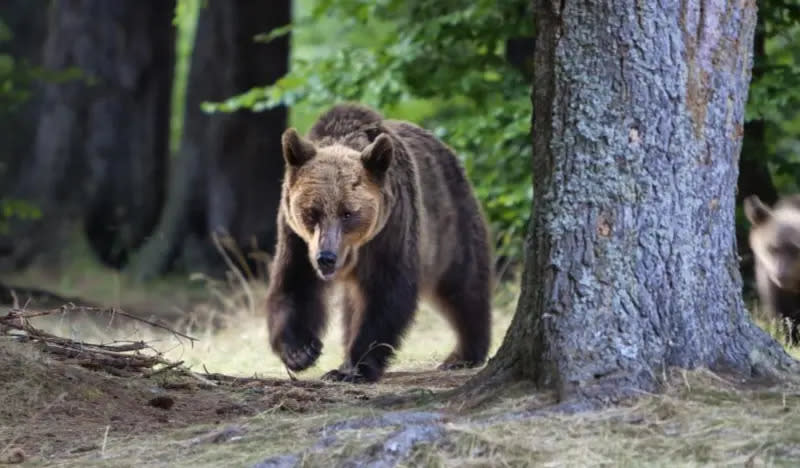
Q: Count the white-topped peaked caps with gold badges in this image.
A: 0